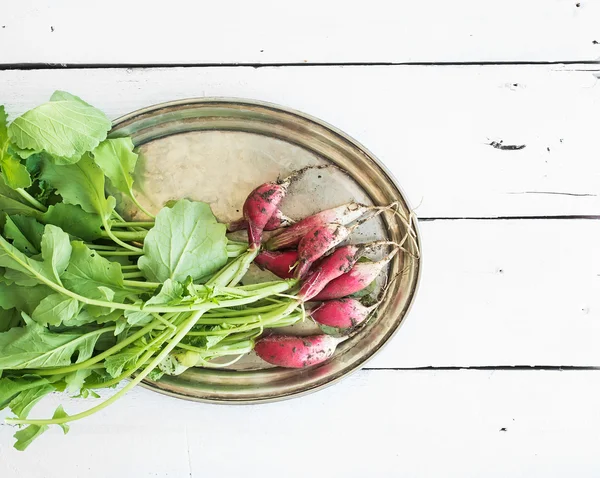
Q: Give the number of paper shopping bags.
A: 0